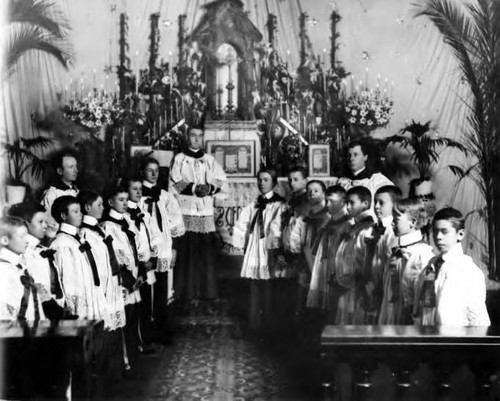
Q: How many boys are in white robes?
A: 15